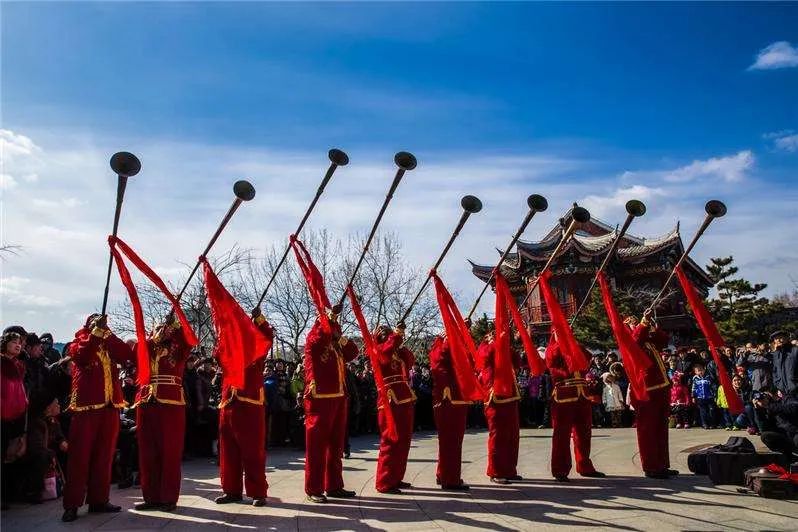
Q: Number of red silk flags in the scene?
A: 9